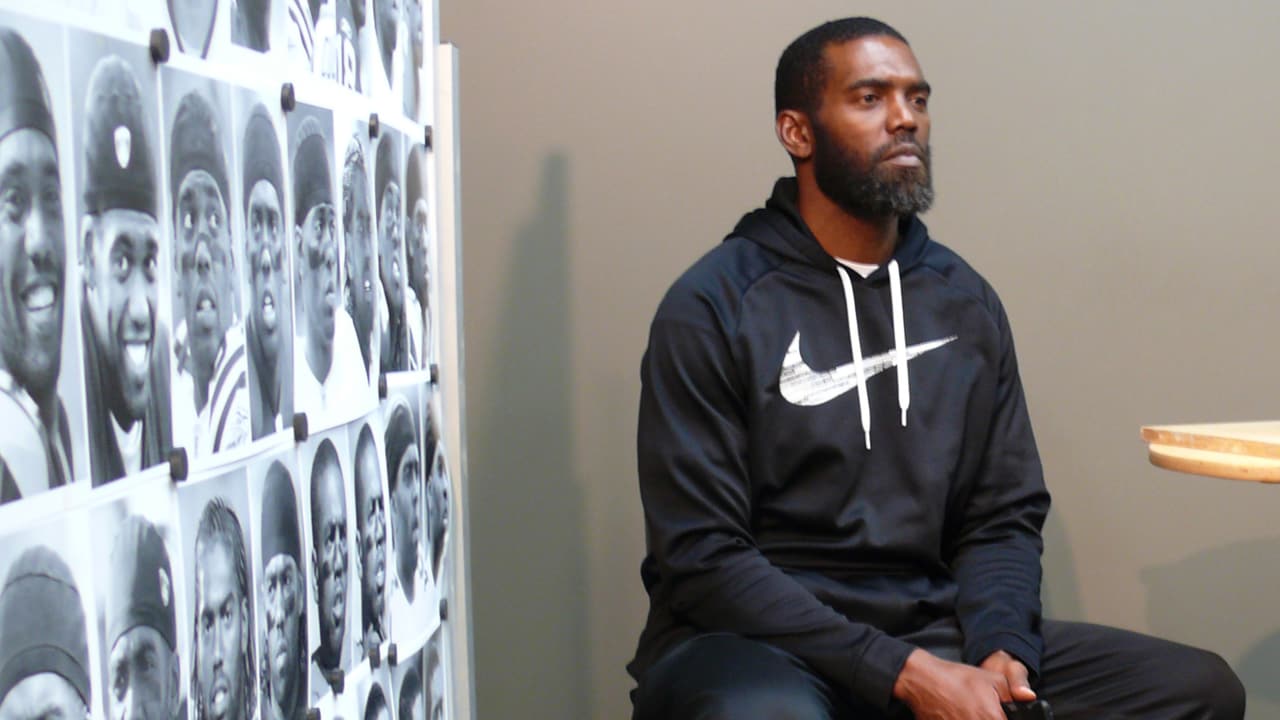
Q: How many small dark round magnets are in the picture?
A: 13